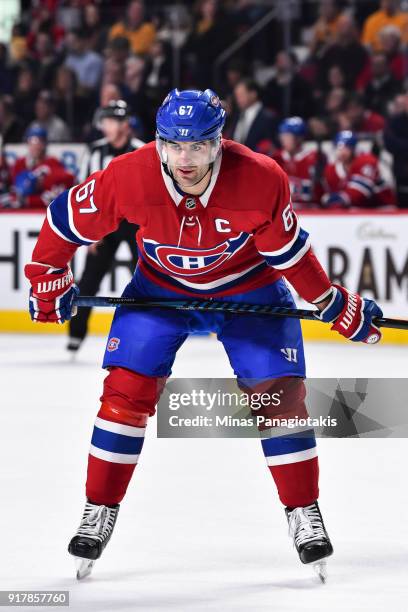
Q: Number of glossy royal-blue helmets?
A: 4